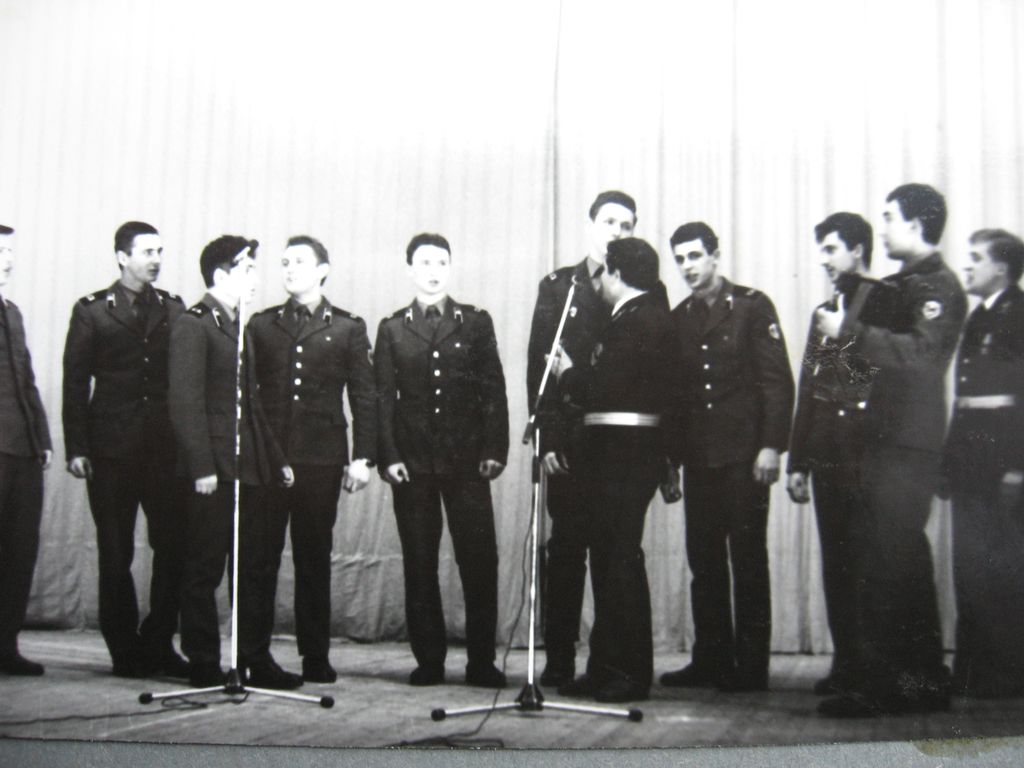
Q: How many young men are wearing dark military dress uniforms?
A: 11